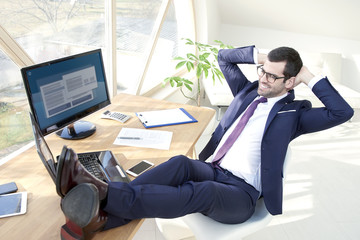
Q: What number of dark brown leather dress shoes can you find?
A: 2